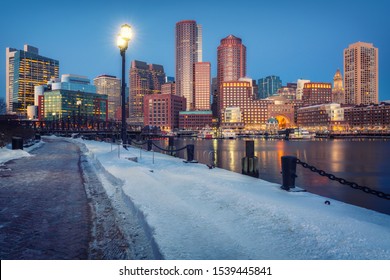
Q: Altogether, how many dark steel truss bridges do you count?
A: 1